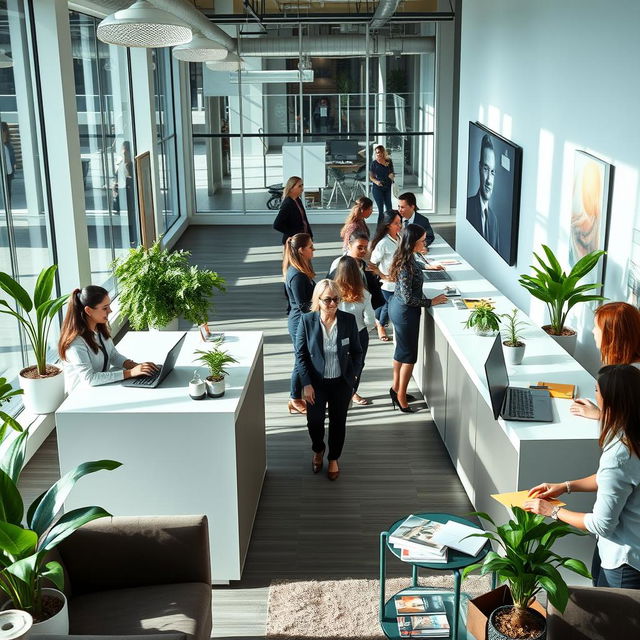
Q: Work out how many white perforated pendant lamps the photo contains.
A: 3